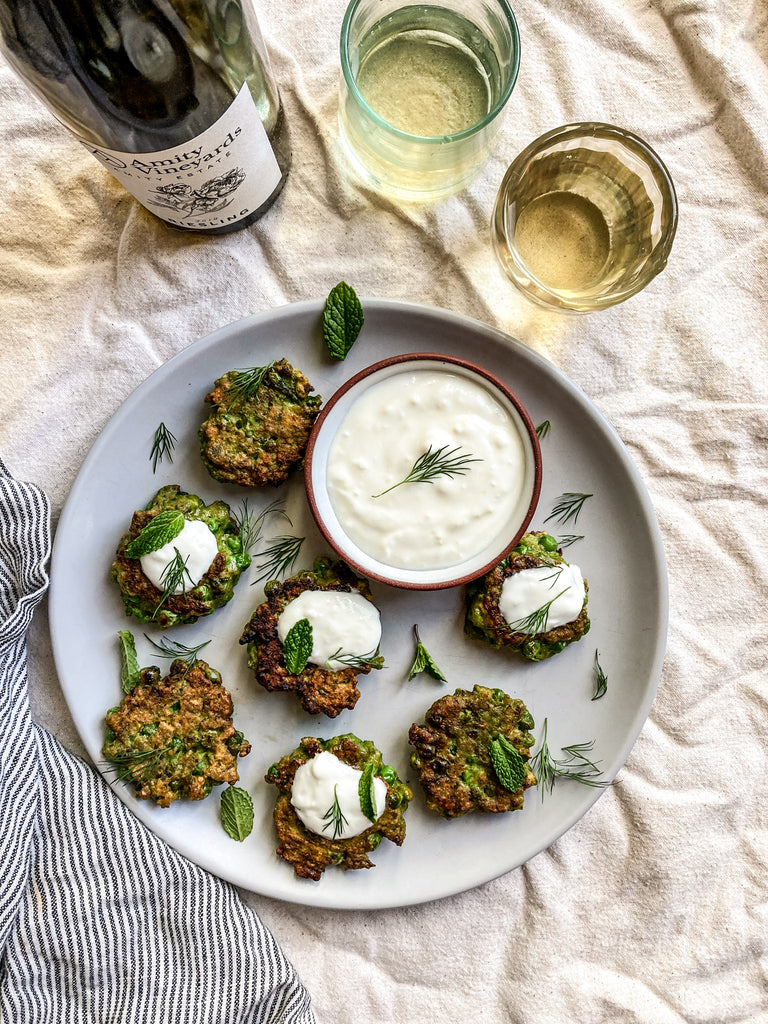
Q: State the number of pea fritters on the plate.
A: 7